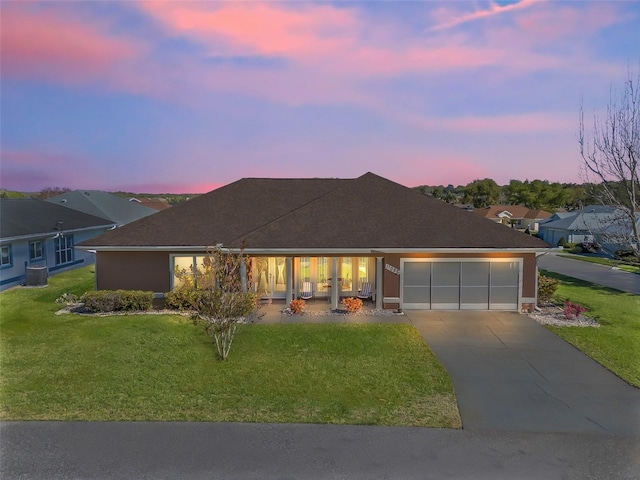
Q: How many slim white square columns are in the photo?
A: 4